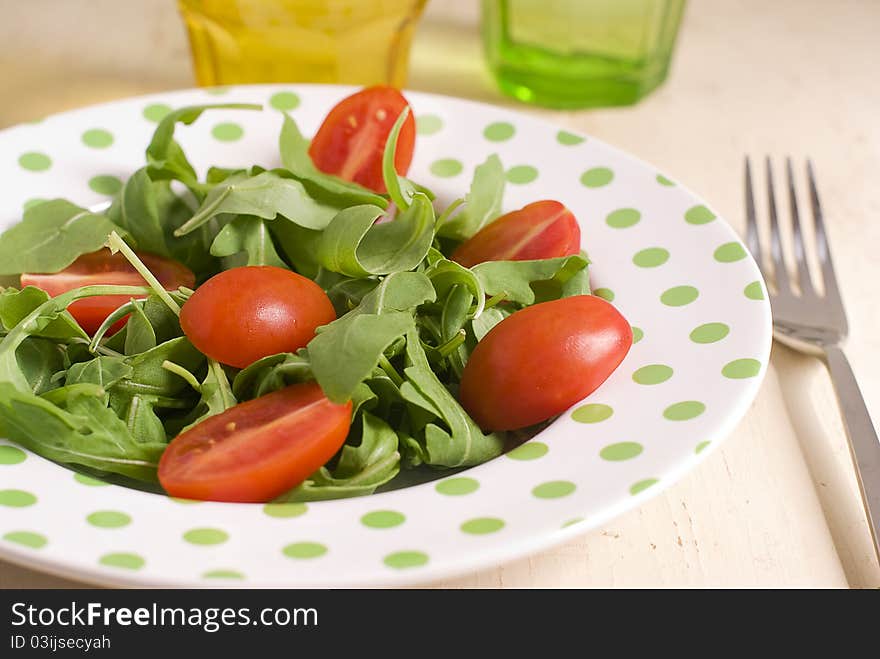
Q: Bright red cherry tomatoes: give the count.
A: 6